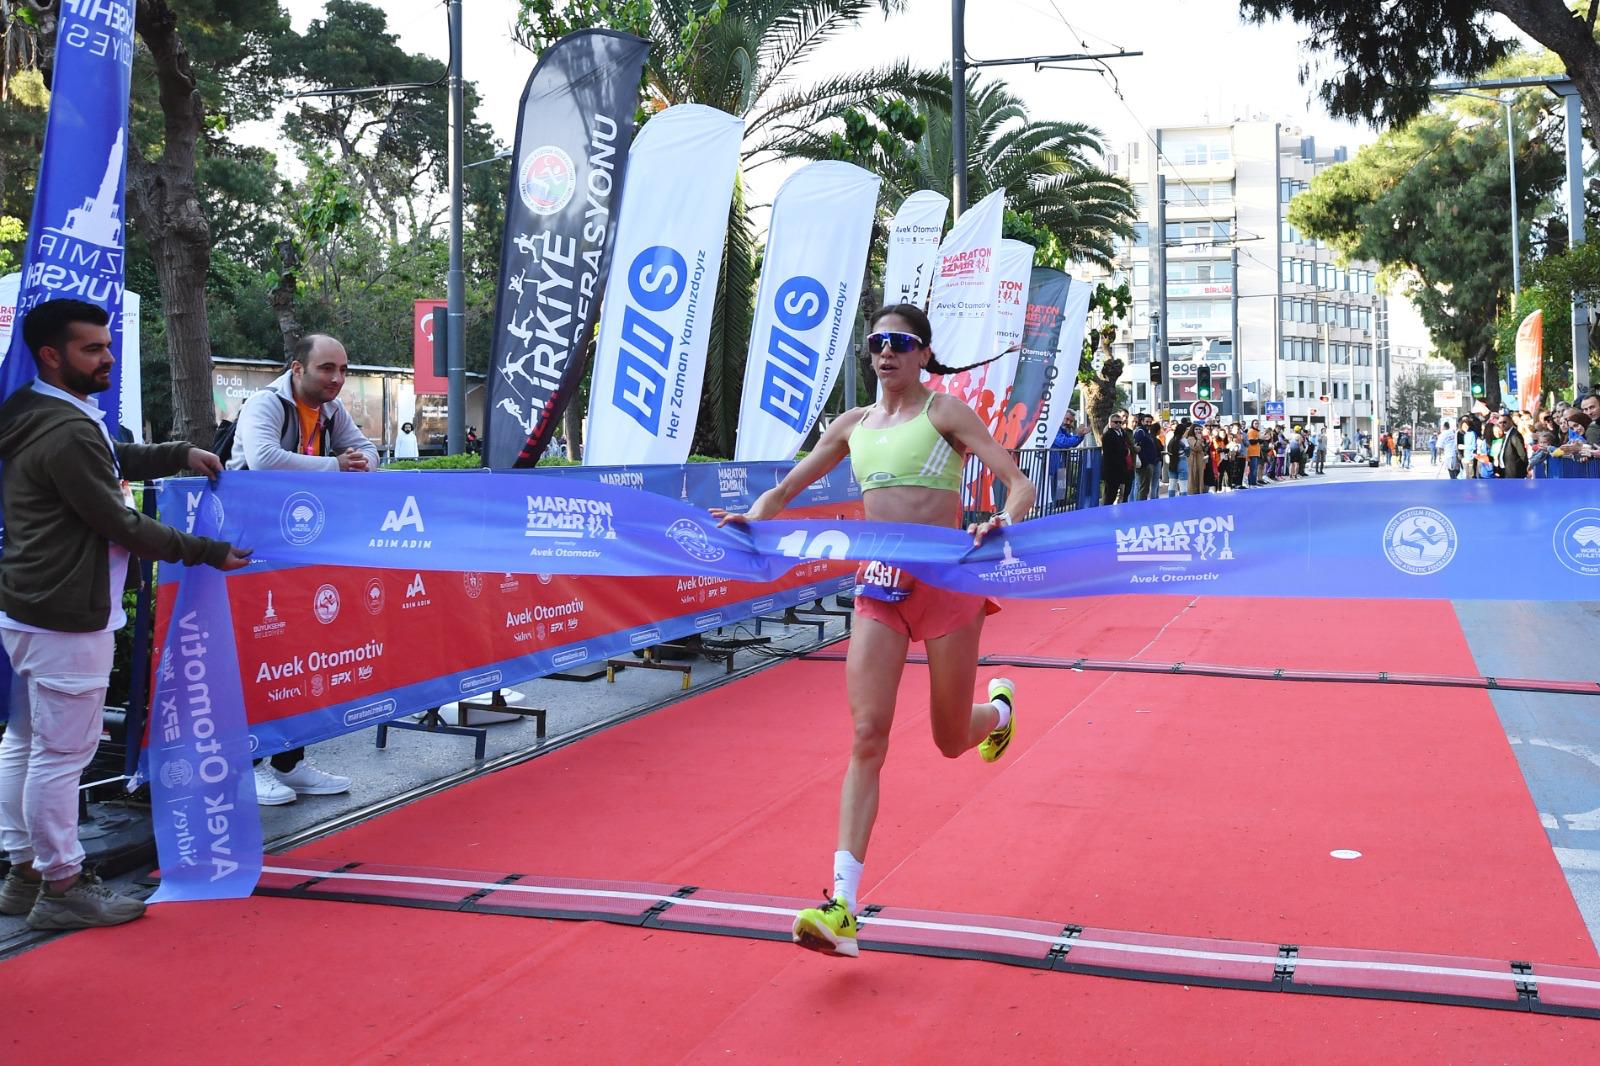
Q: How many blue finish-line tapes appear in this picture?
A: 1